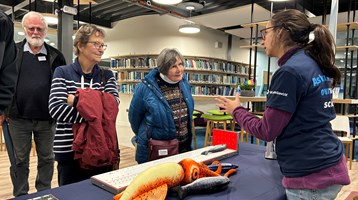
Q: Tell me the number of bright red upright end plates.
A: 1